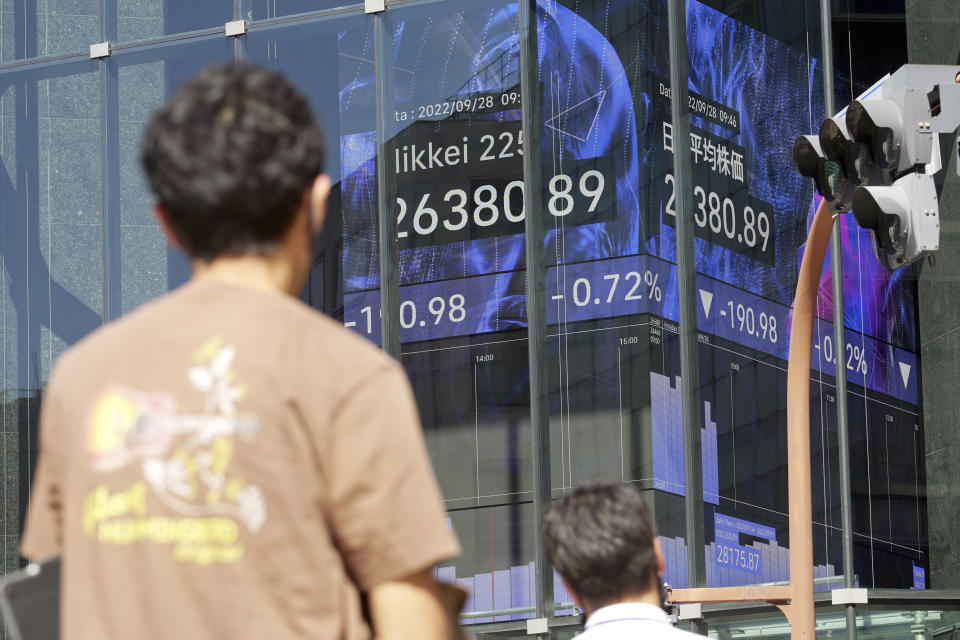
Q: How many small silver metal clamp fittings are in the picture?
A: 6